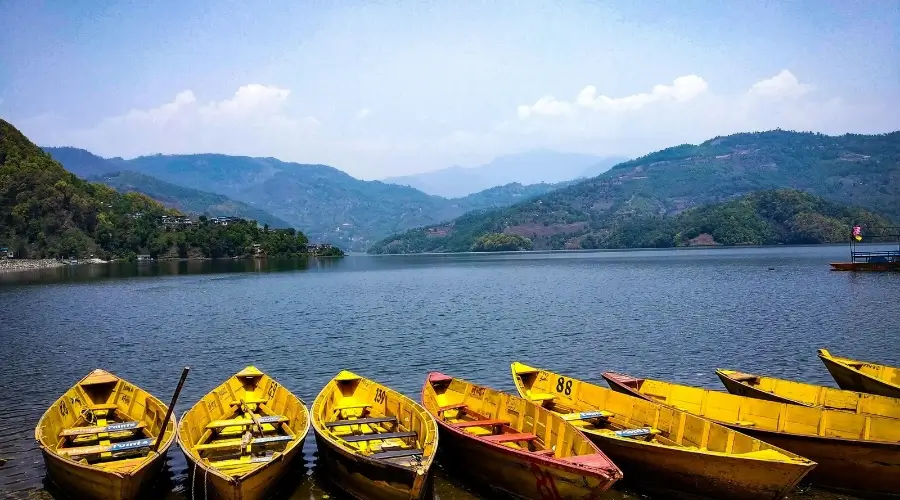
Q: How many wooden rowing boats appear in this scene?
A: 8